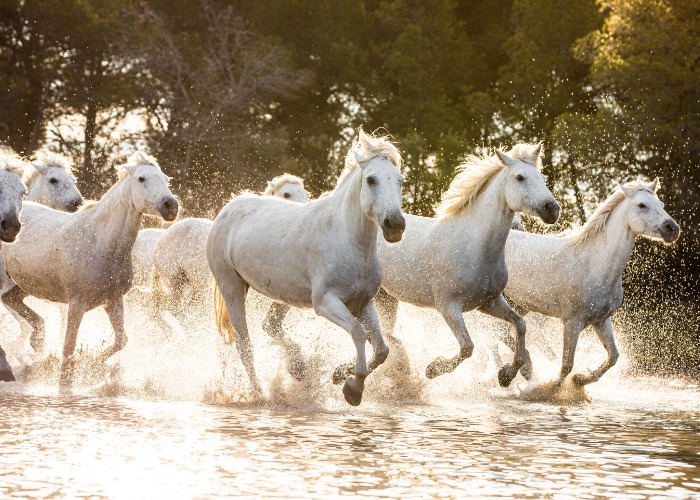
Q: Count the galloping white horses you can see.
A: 7